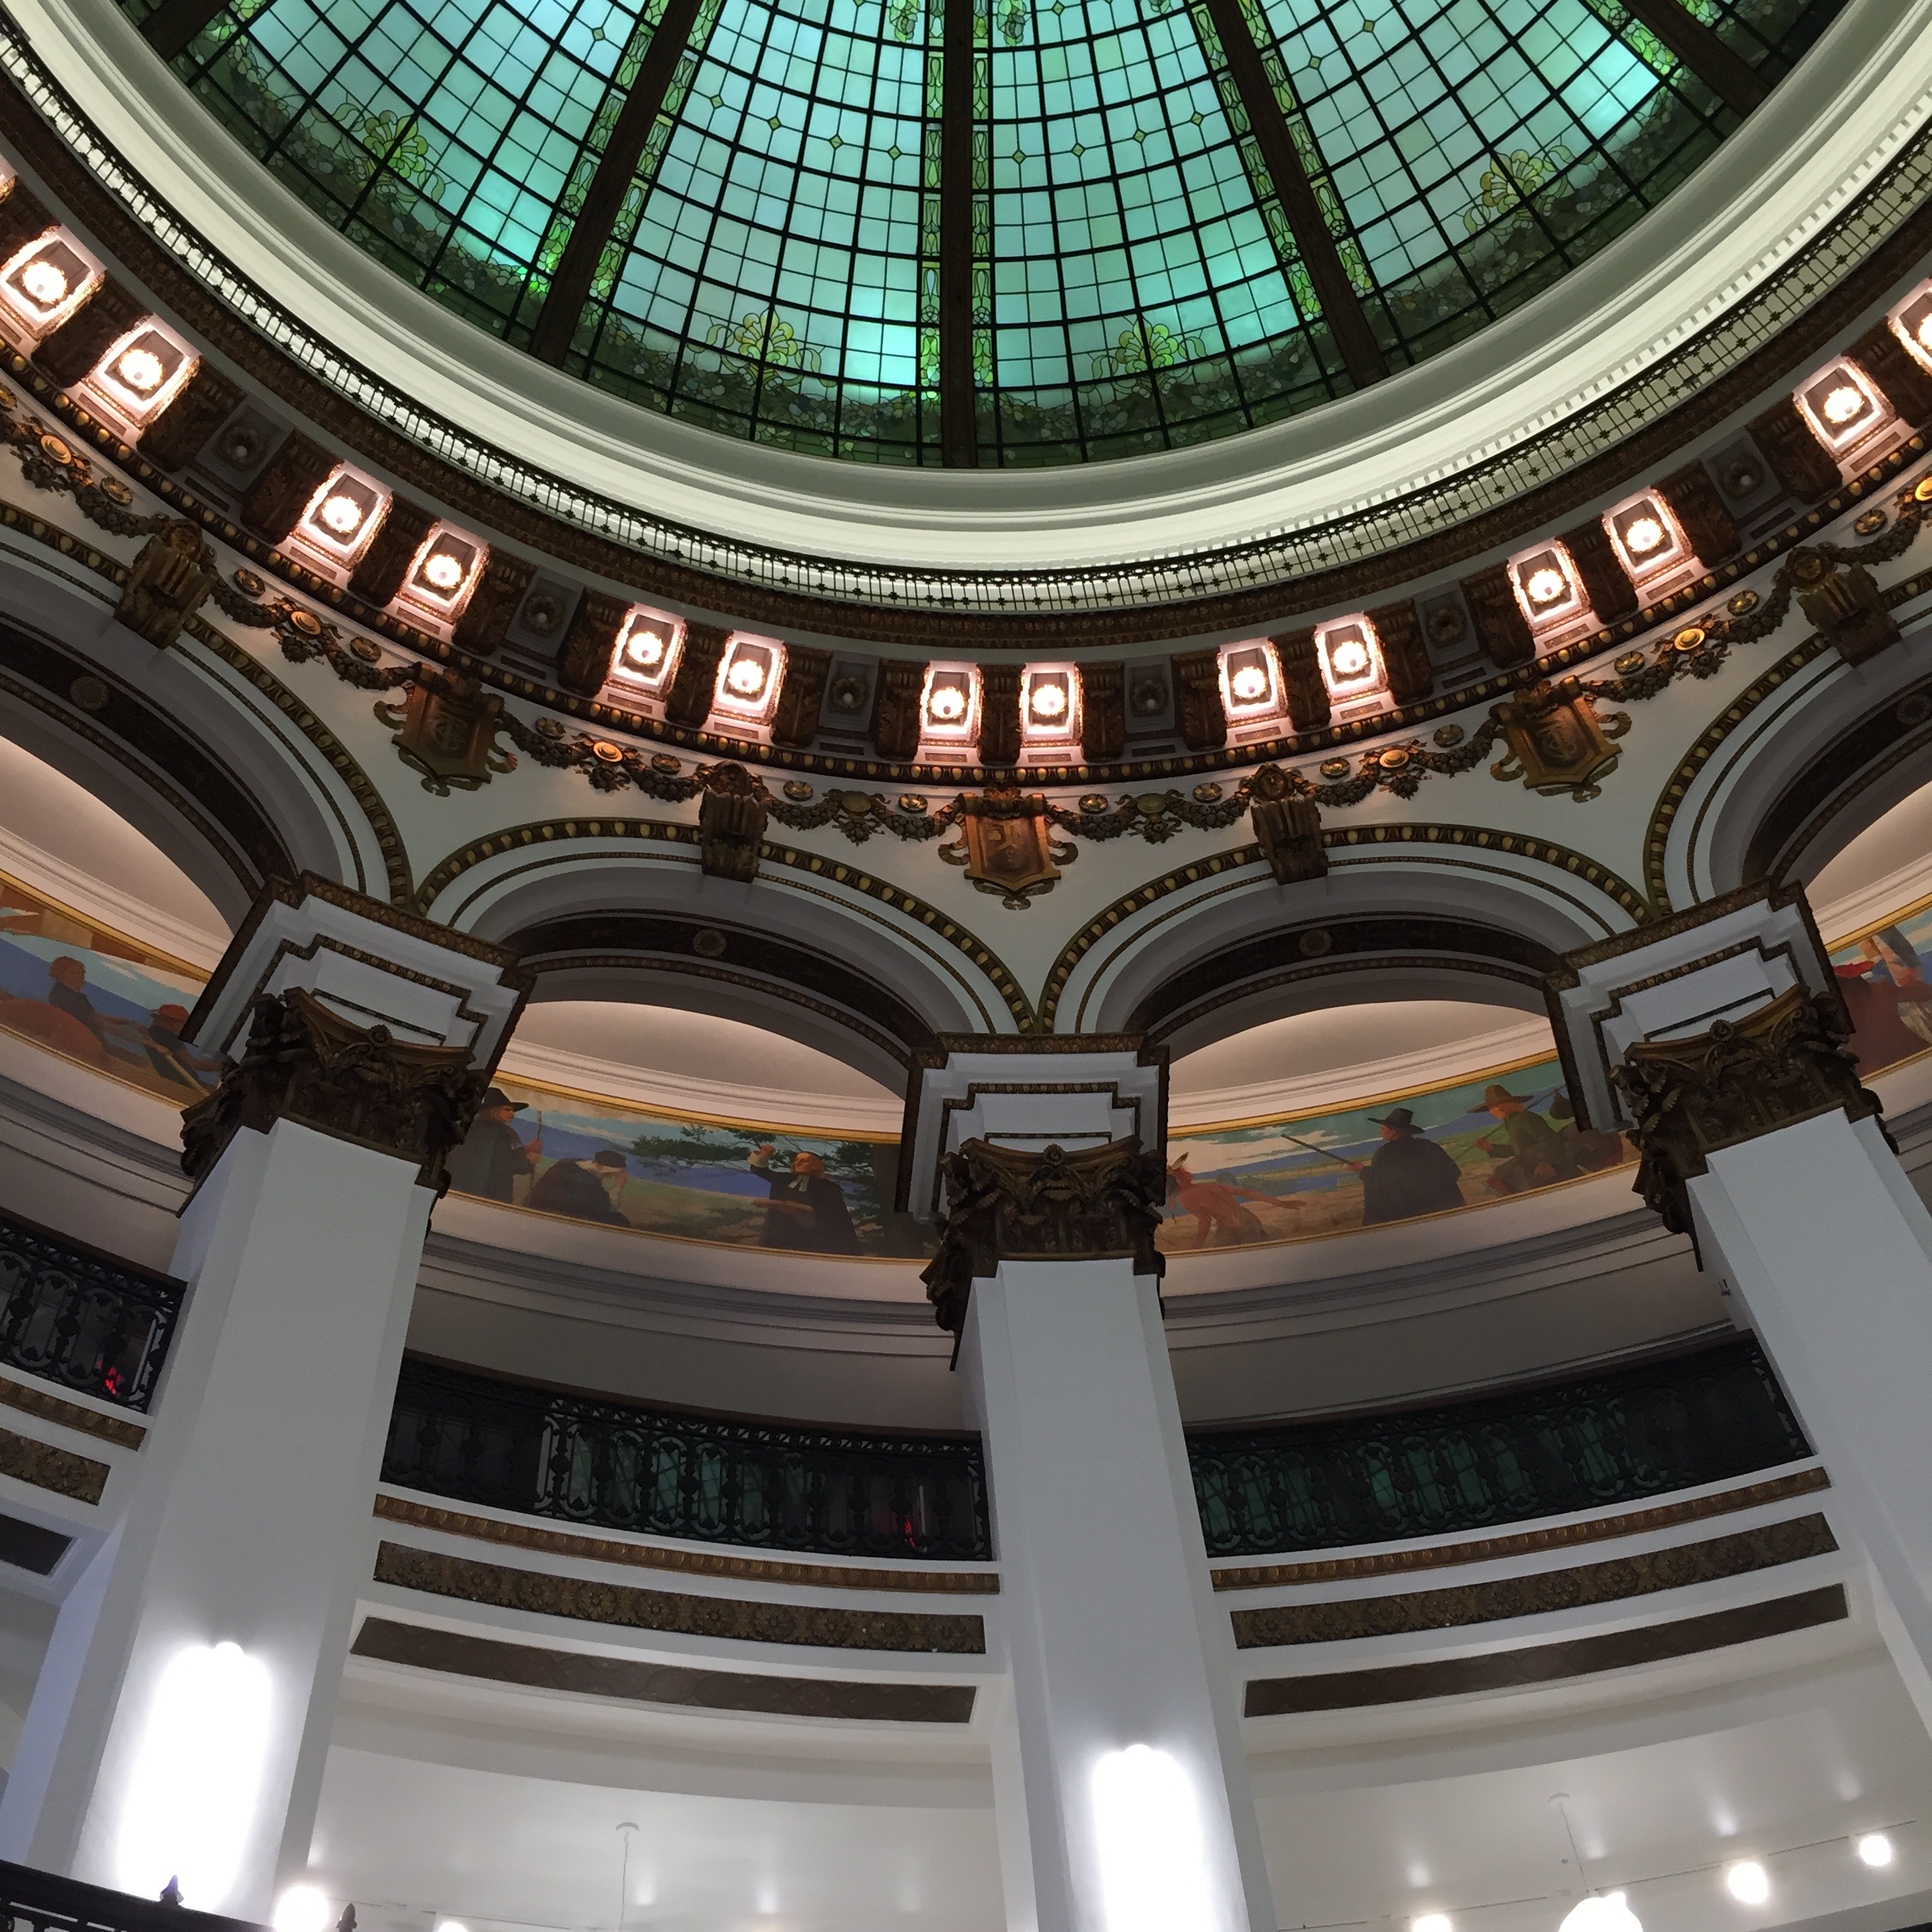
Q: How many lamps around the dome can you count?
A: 14